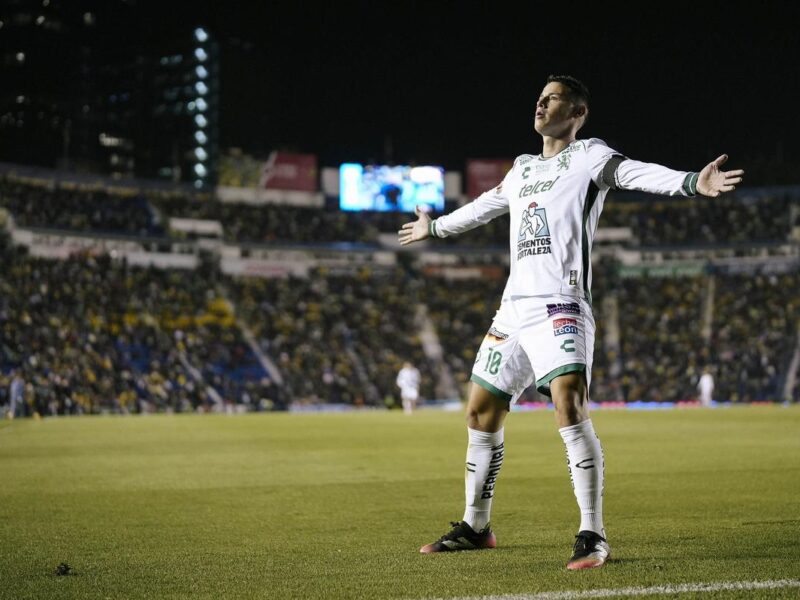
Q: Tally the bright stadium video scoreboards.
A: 1